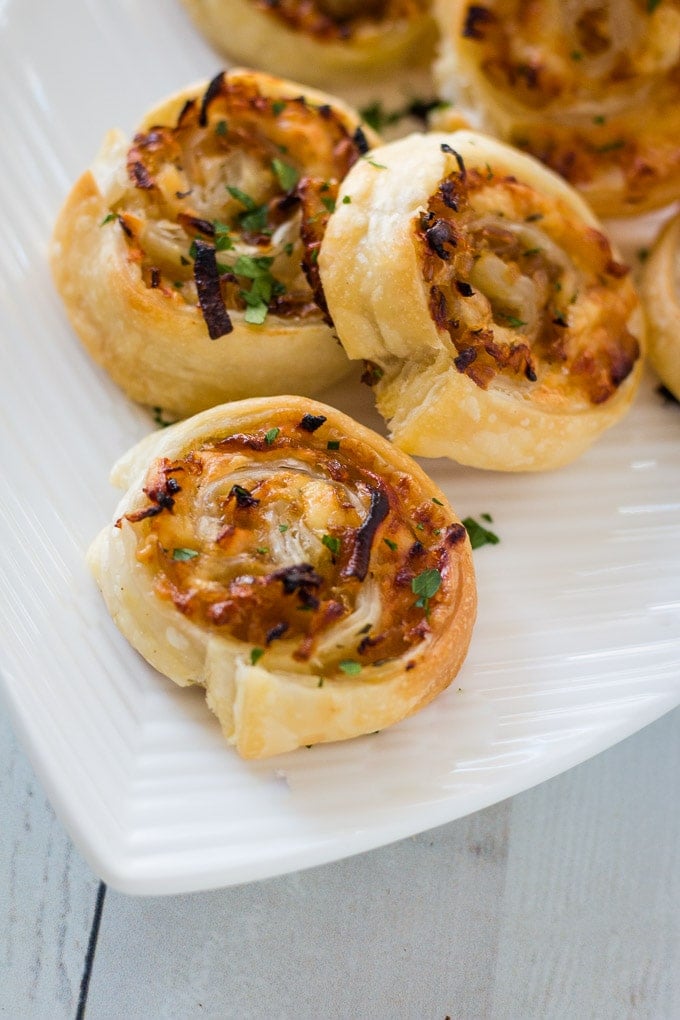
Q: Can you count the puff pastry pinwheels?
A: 6